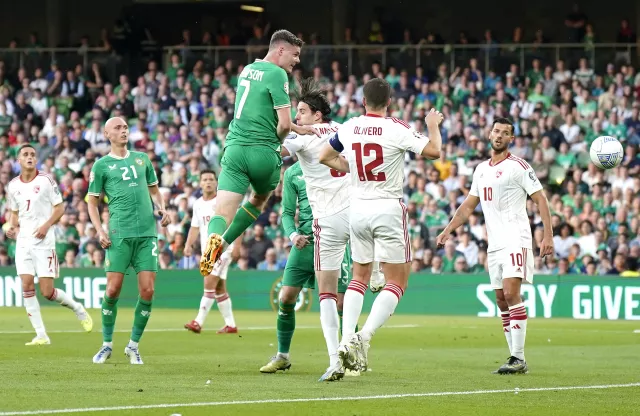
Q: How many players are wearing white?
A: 5